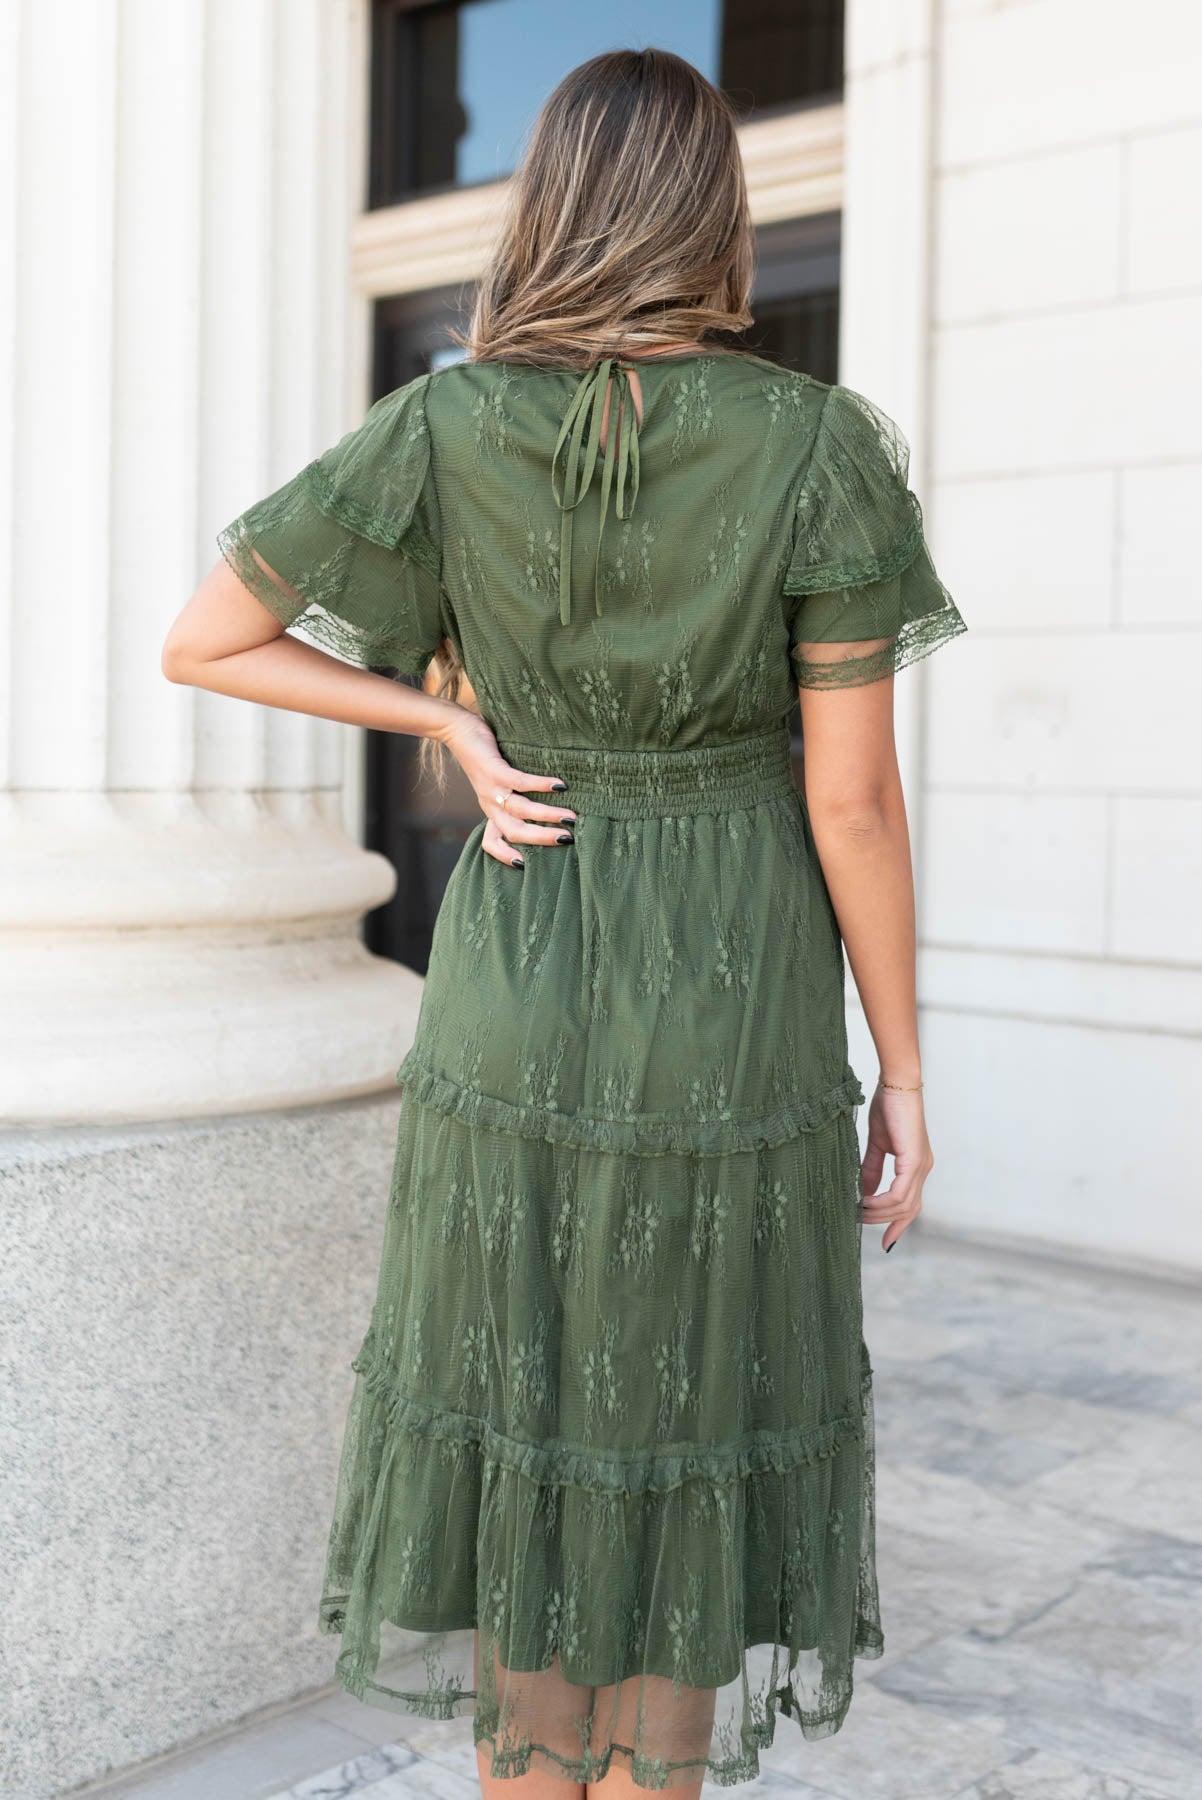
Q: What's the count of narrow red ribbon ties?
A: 0